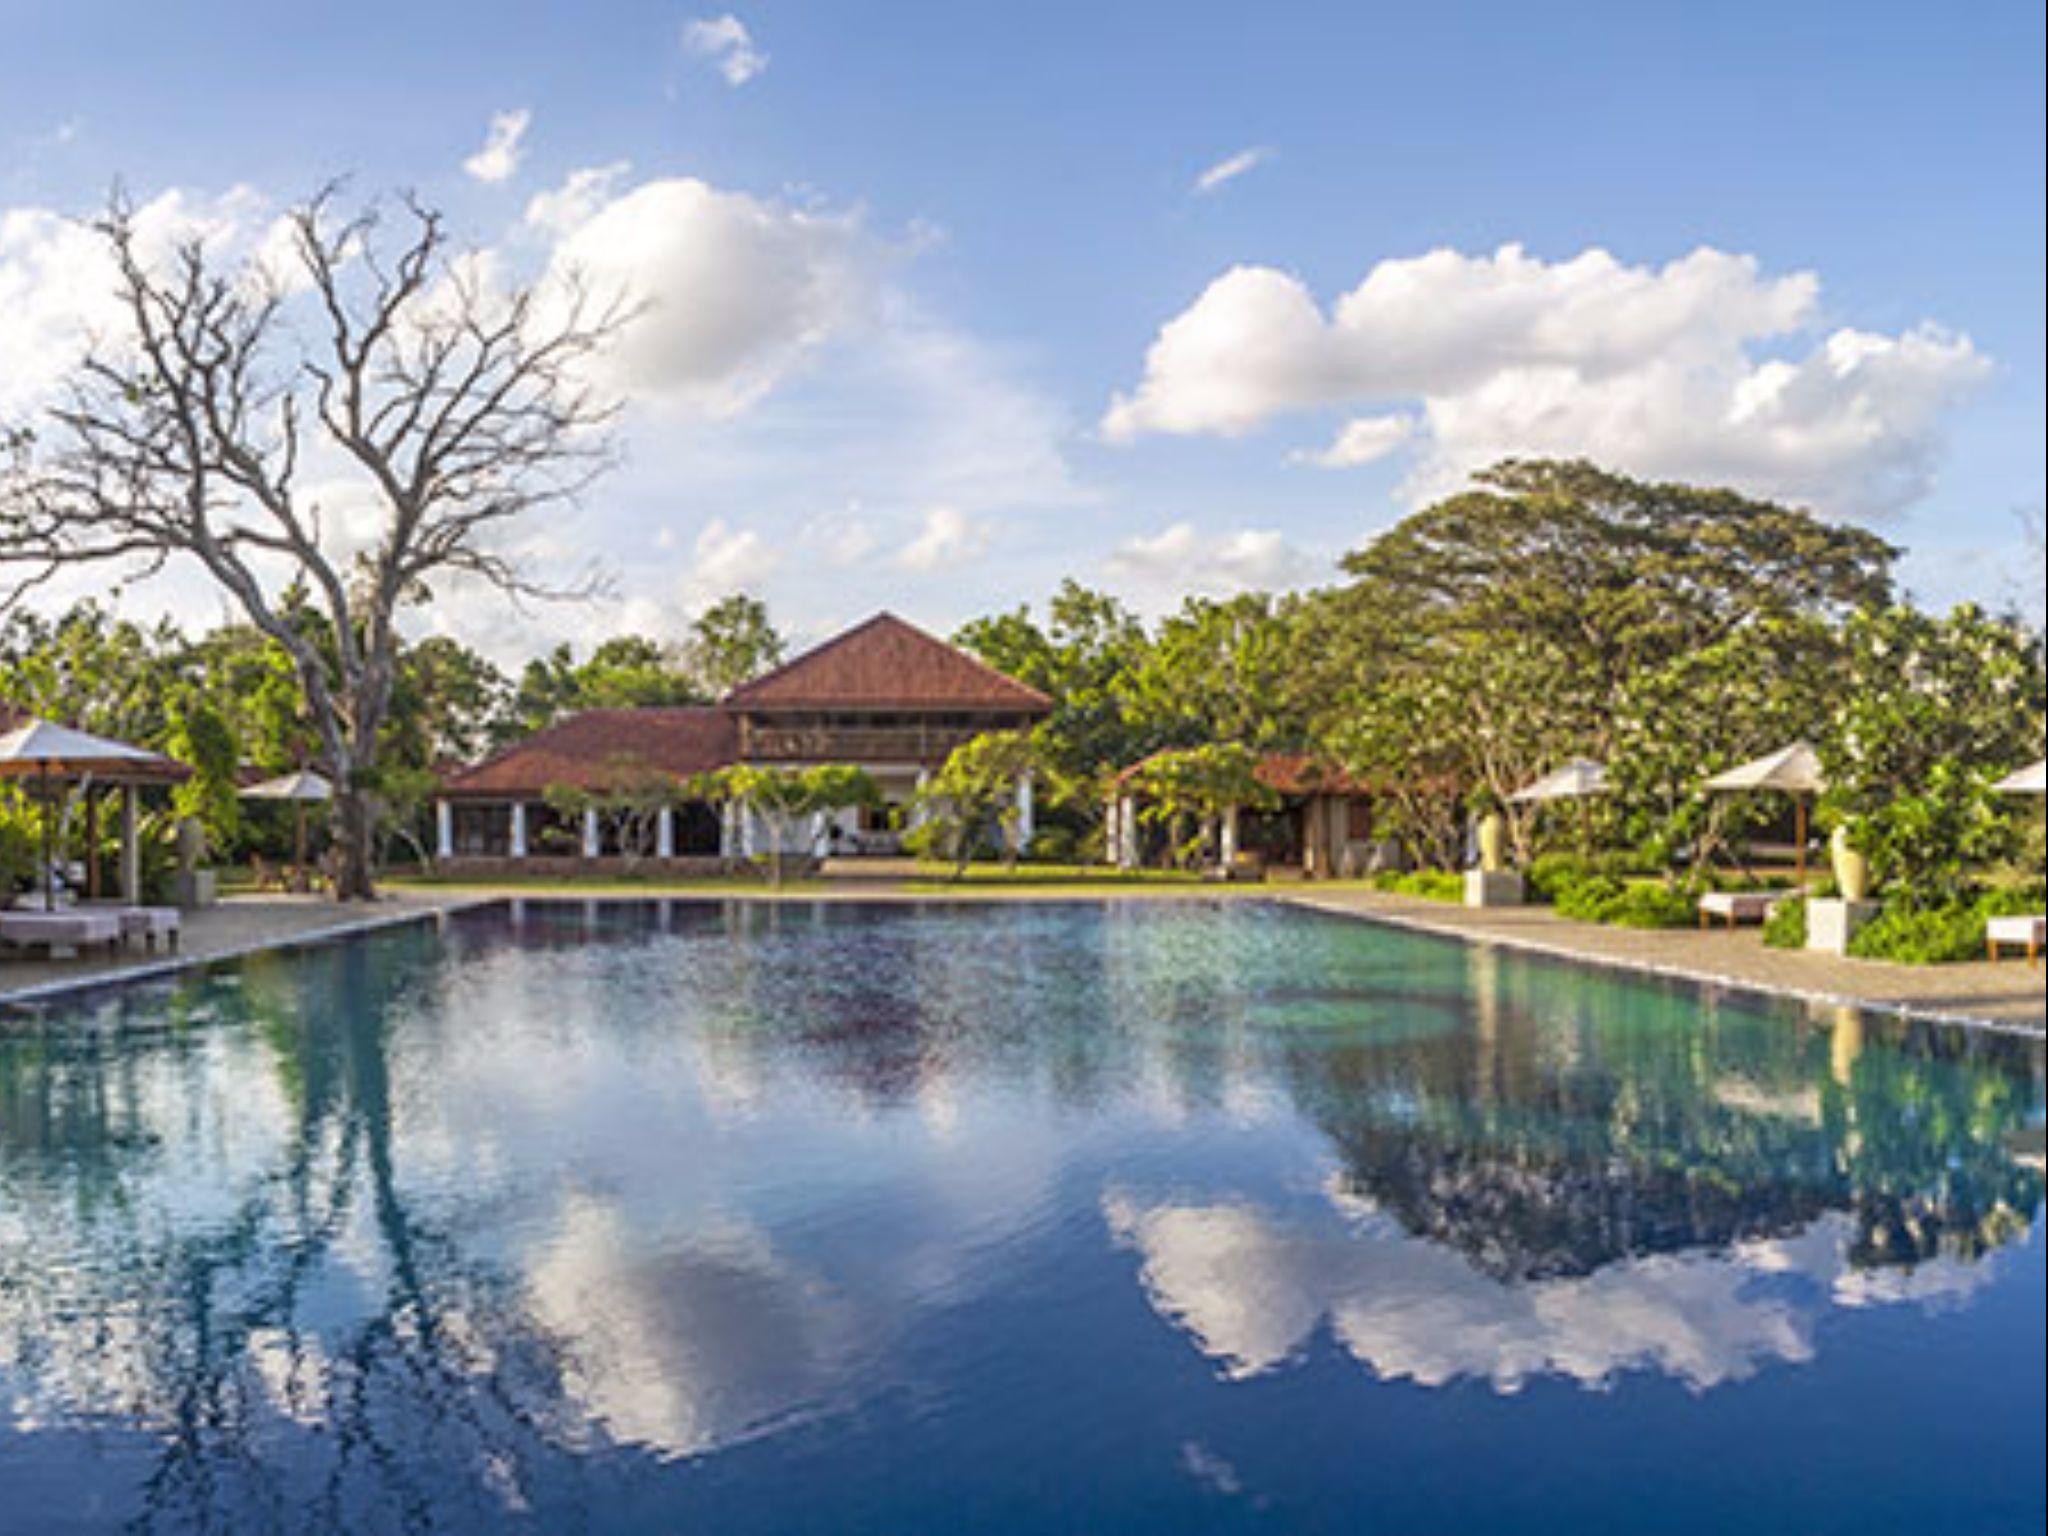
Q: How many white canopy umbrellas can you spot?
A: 5